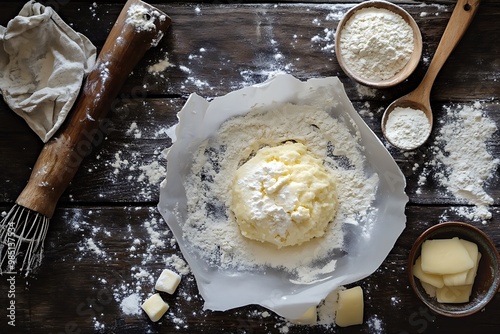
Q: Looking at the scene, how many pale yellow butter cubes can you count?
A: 2